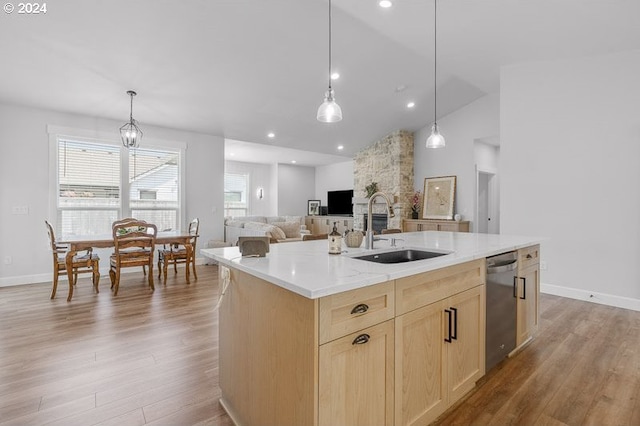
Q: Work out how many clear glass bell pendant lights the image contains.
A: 2